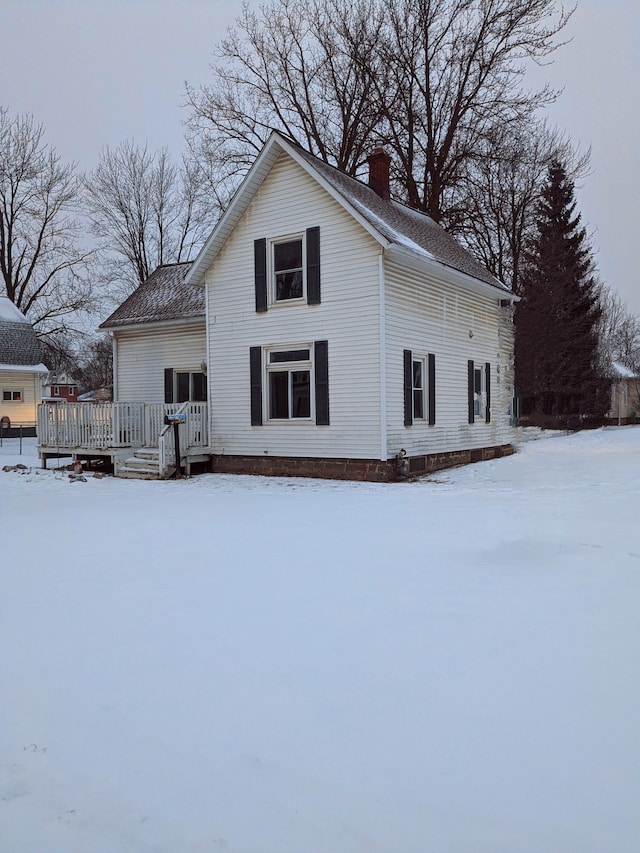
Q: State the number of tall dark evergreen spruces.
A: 1